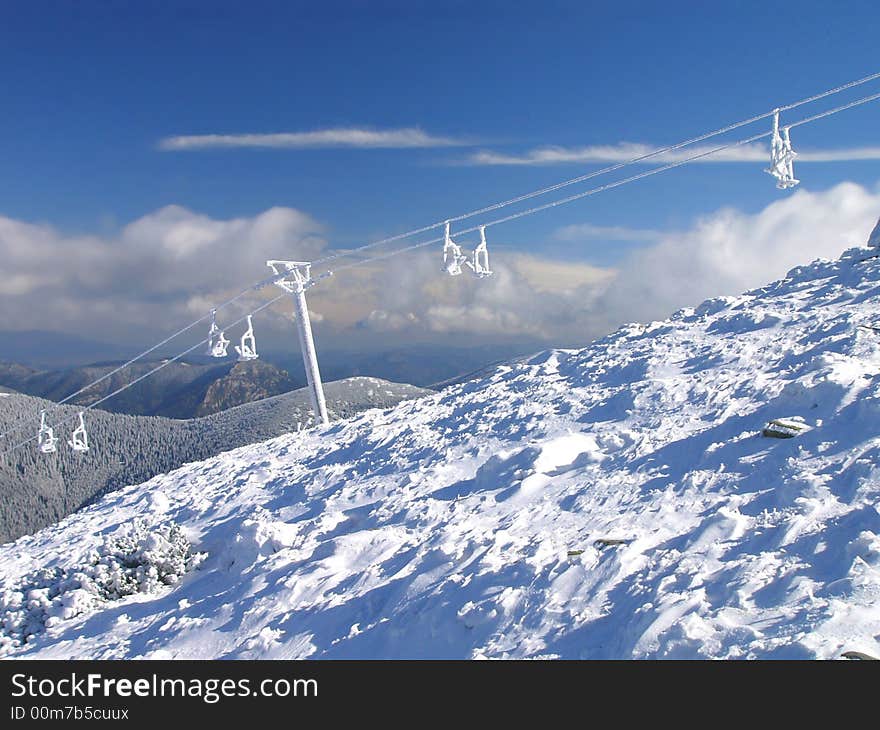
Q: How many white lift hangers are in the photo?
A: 8